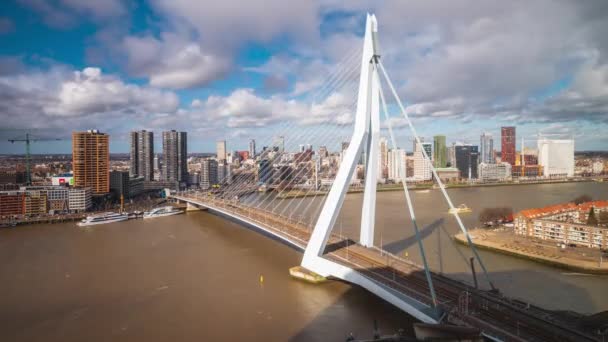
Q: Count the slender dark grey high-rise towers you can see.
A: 2